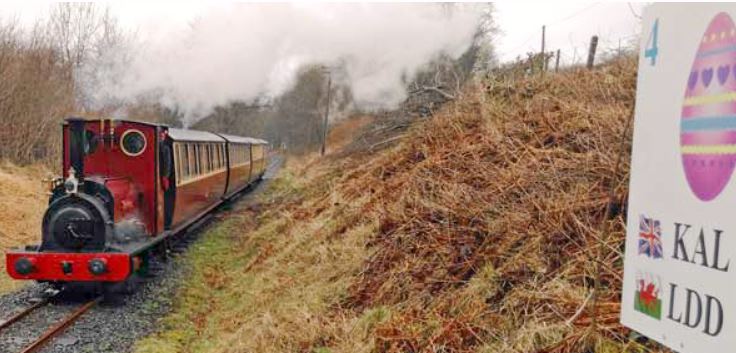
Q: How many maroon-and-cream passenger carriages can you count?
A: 3